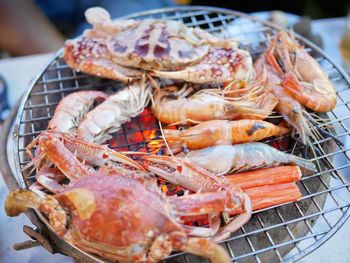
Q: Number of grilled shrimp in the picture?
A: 7